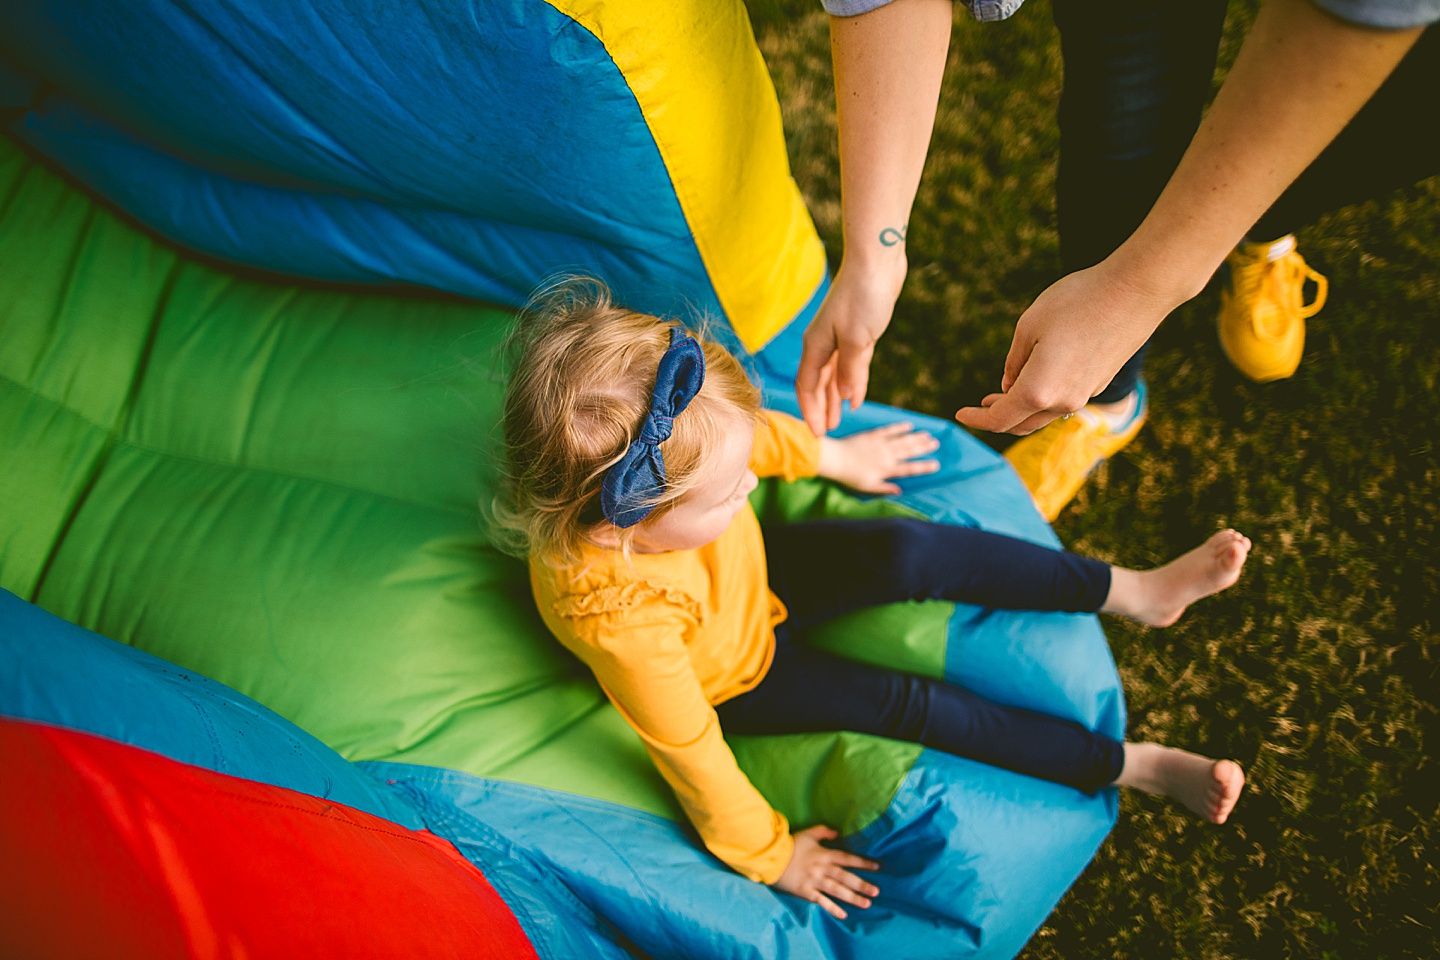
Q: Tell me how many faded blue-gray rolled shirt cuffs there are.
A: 2